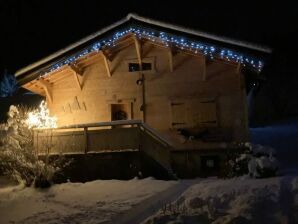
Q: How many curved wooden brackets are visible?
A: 7